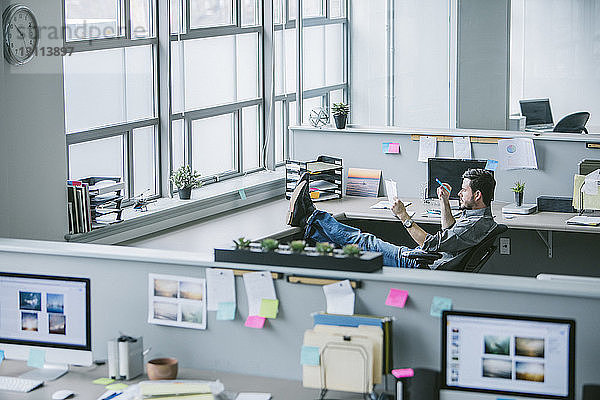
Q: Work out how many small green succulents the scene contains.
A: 5